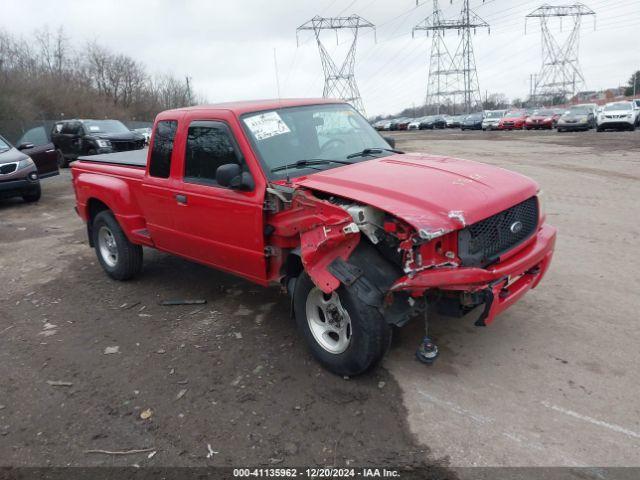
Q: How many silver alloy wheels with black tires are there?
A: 2